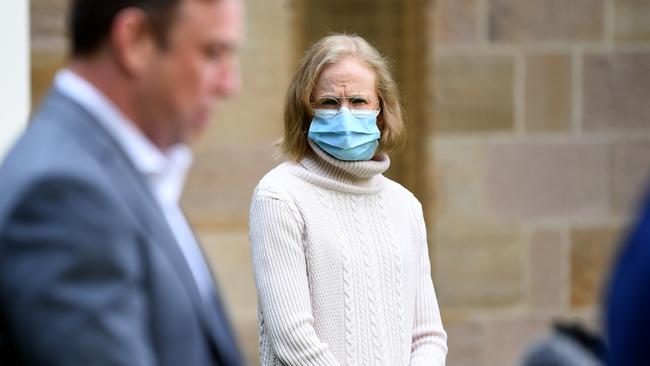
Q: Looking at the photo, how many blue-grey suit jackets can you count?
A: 1